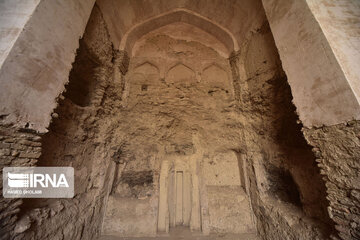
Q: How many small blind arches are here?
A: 3